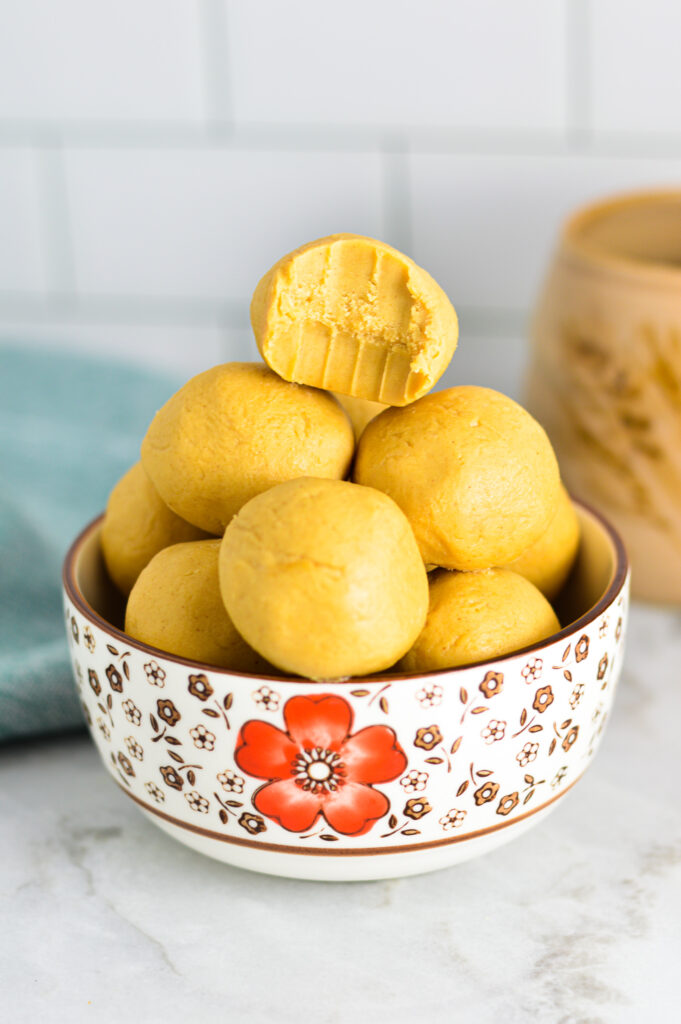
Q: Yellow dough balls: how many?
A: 9